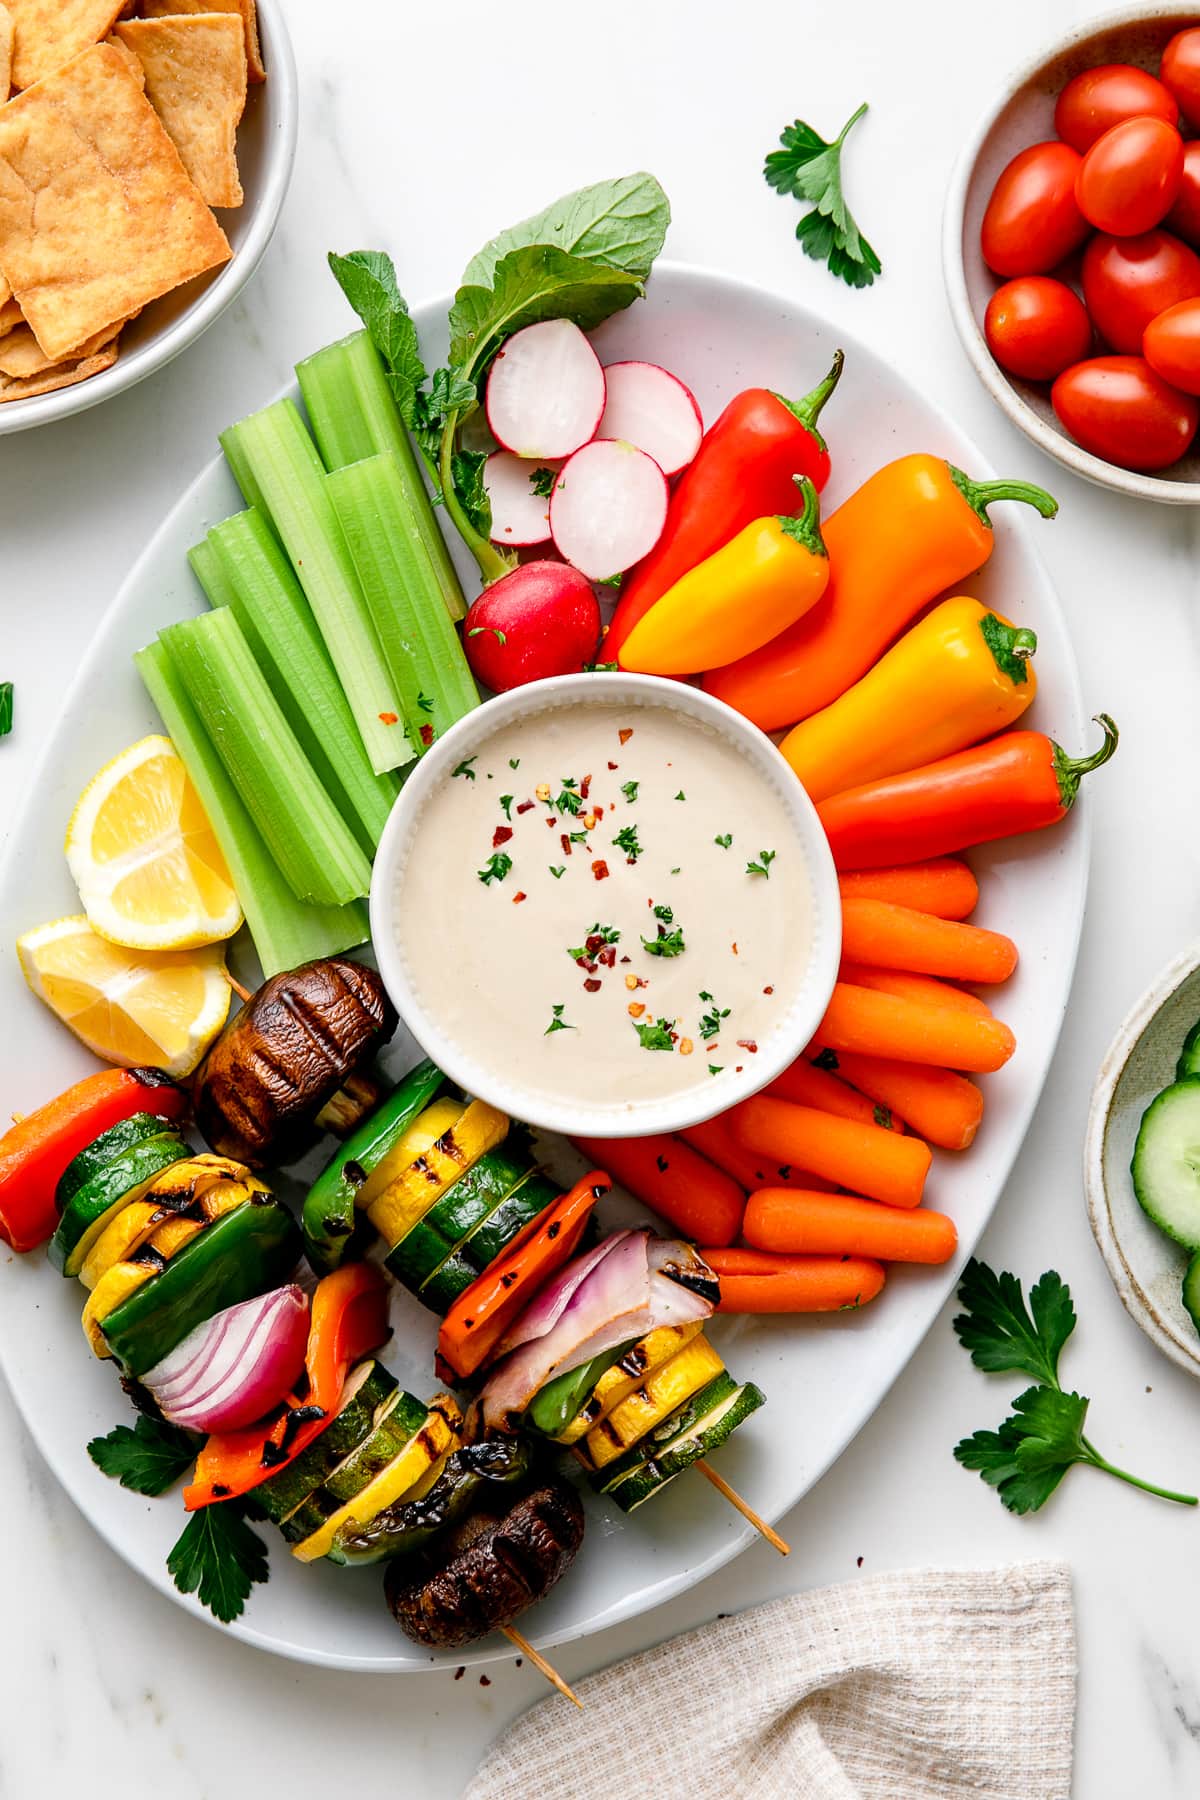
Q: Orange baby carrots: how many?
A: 11